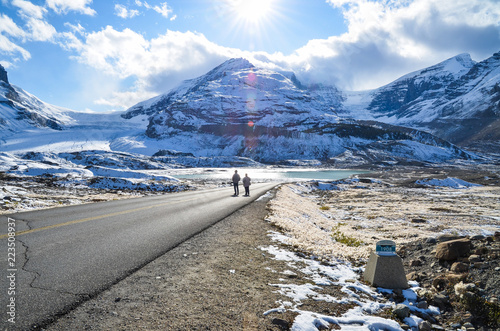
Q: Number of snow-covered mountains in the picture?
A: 3